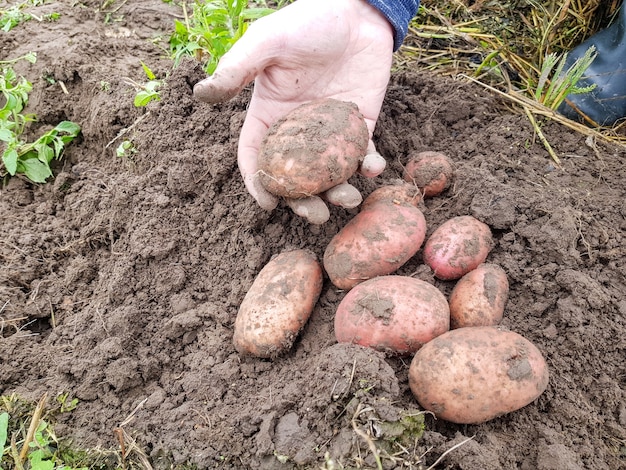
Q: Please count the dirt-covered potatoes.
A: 9